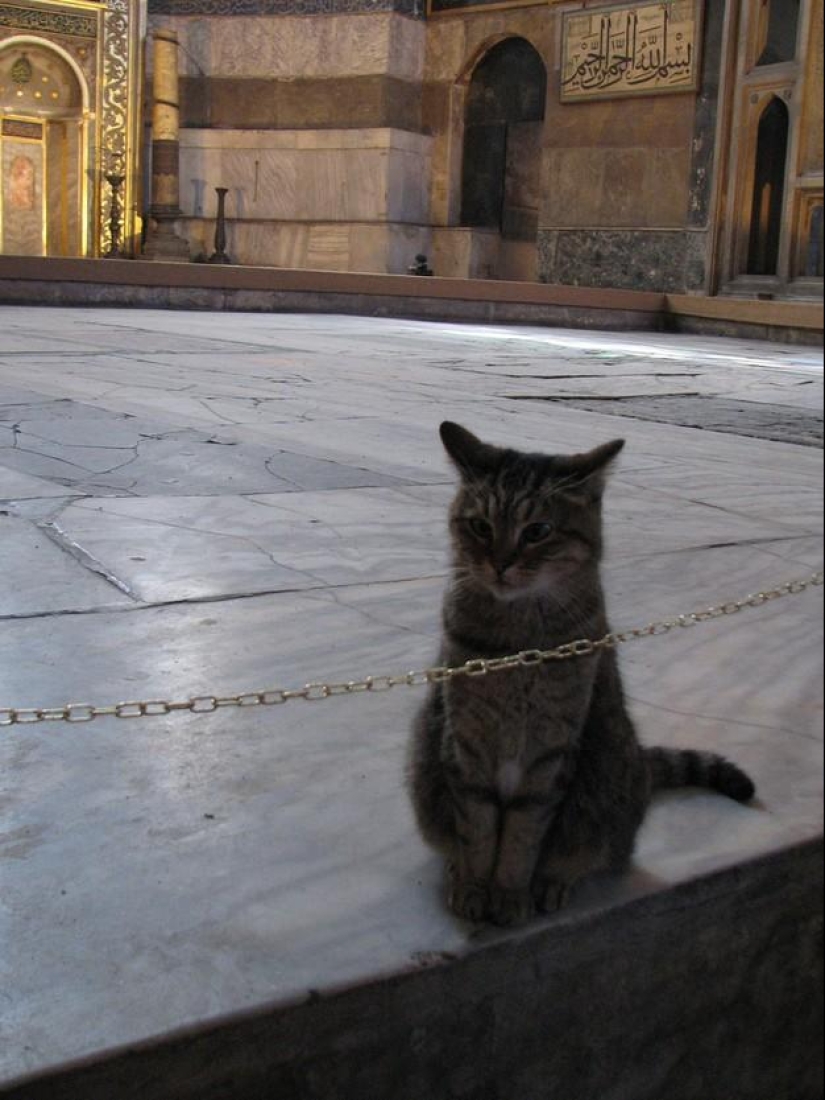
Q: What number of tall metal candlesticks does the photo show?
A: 2